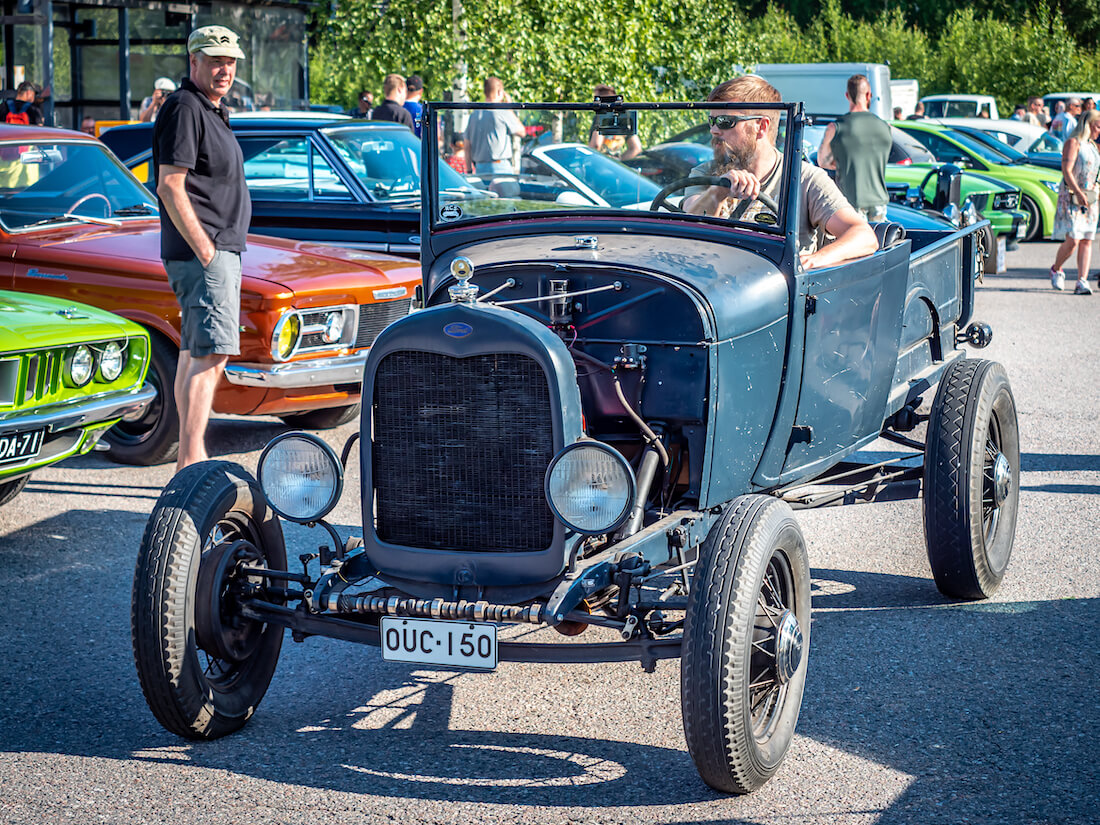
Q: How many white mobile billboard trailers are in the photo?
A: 0